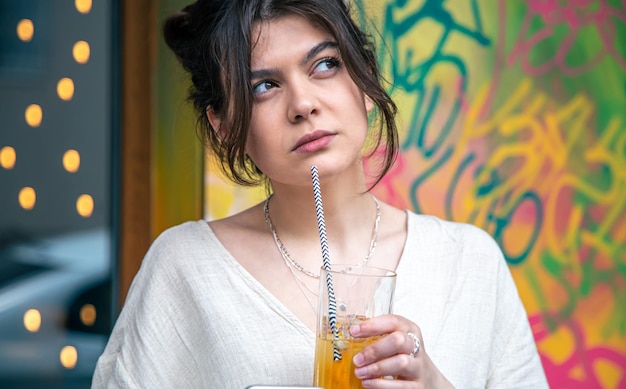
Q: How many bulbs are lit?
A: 12